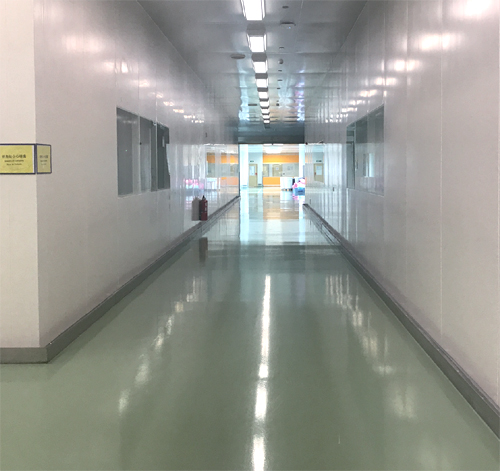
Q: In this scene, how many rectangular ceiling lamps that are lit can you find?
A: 9